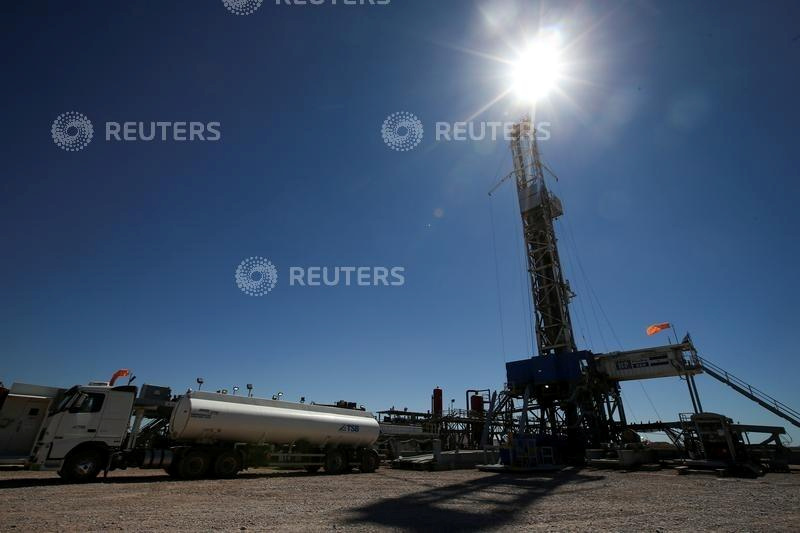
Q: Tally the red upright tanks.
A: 2